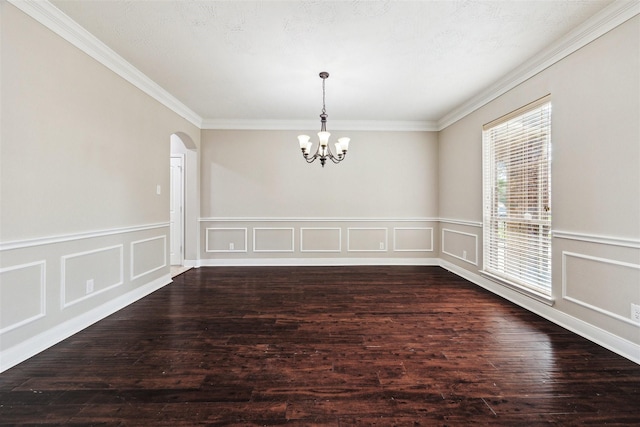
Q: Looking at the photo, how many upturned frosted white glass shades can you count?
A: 6